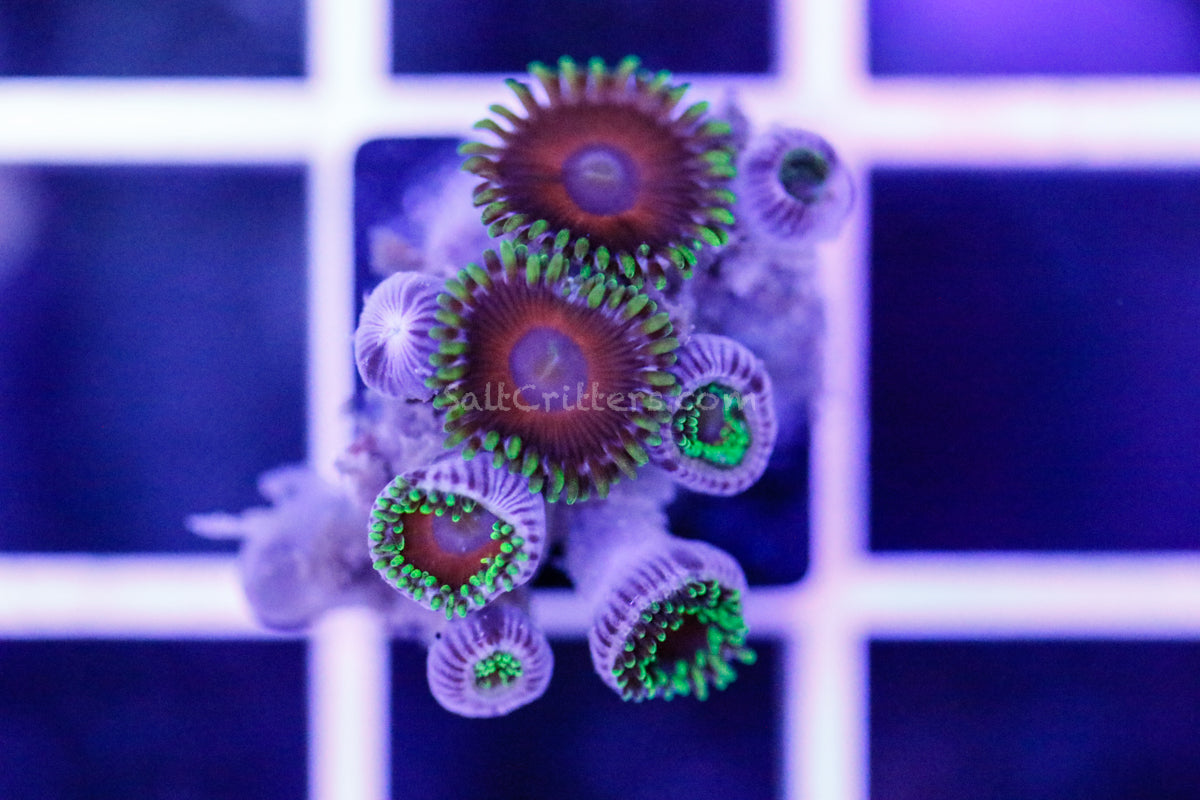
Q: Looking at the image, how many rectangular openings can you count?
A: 9